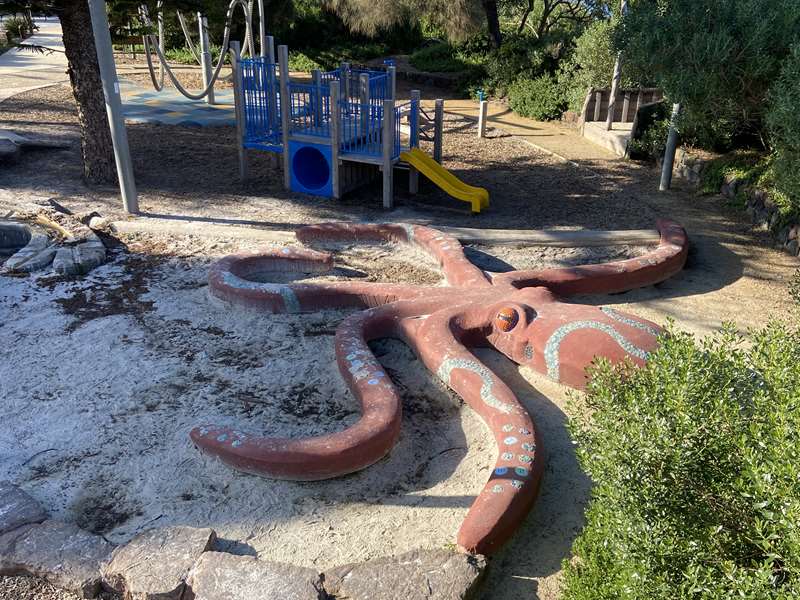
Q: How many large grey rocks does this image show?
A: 5